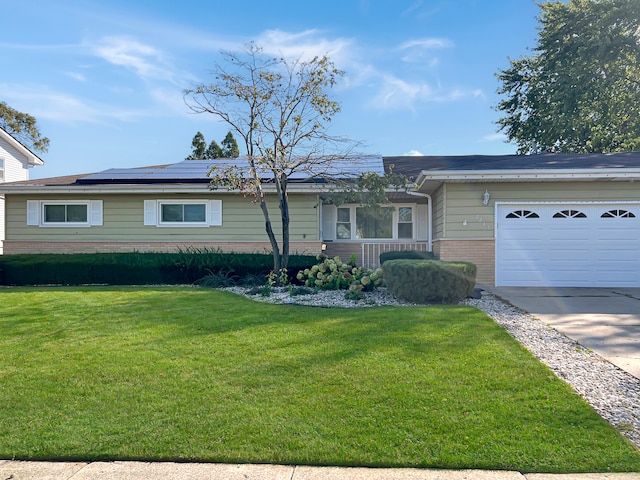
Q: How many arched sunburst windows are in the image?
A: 3